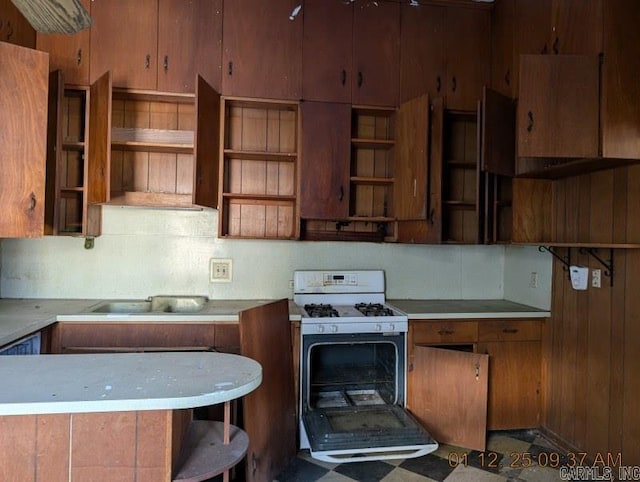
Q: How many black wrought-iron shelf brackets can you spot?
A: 2